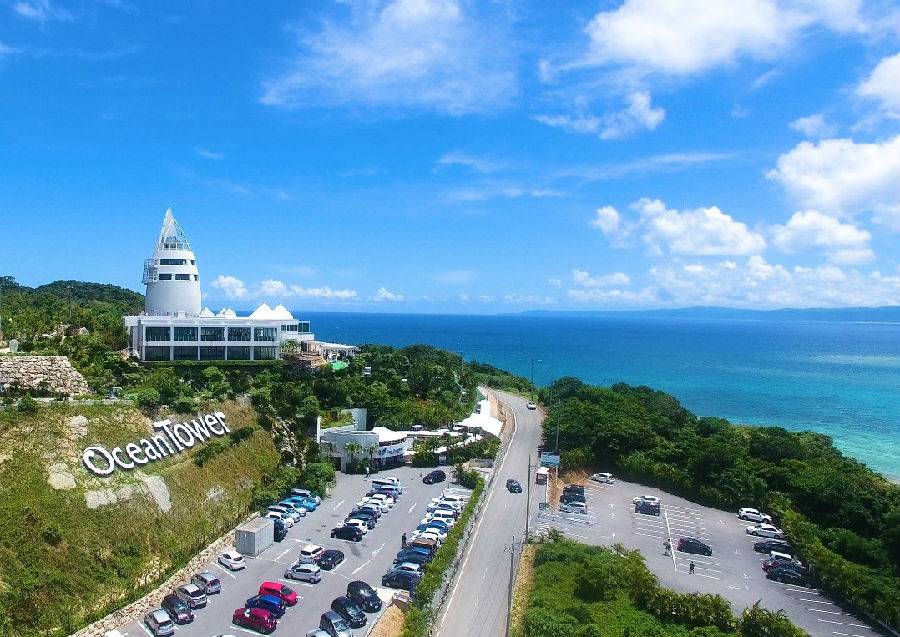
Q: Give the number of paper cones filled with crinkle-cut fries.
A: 0